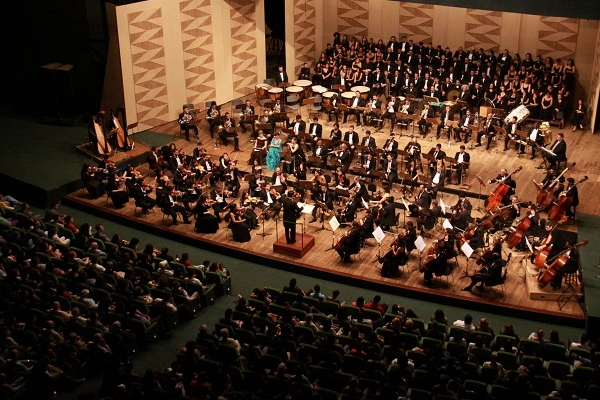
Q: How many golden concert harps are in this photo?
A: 2